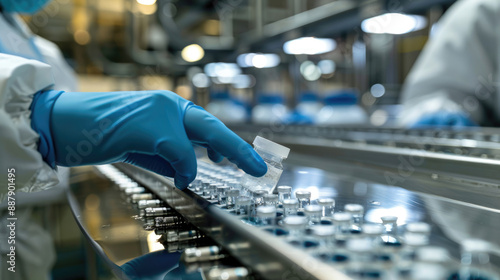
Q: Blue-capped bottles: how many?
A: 4